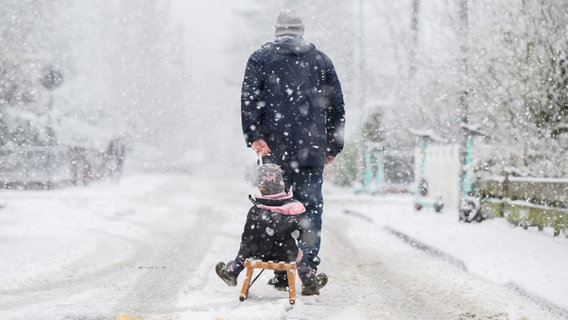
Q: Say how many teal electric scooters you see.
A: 4